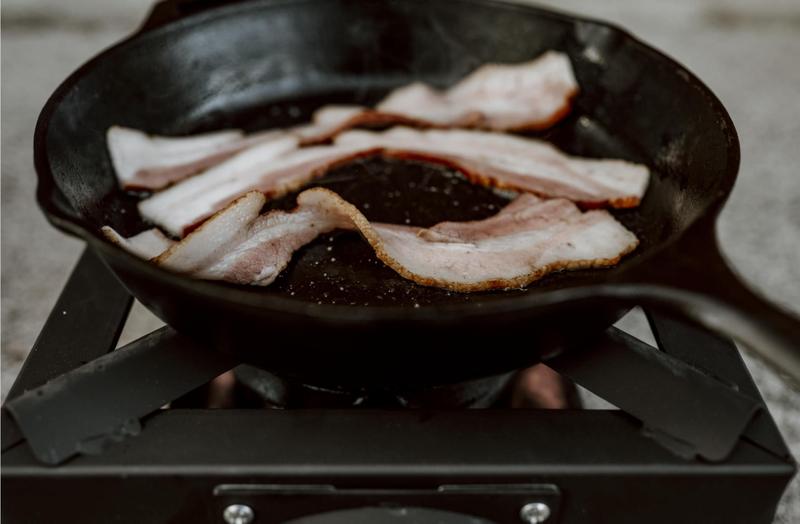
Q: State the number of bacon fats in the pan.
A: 3